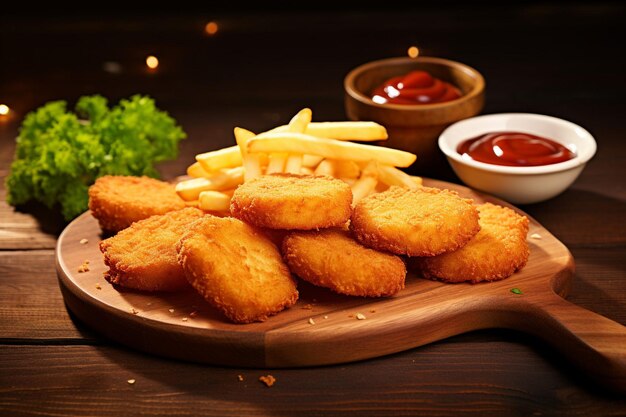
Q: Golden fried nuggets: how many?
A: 7